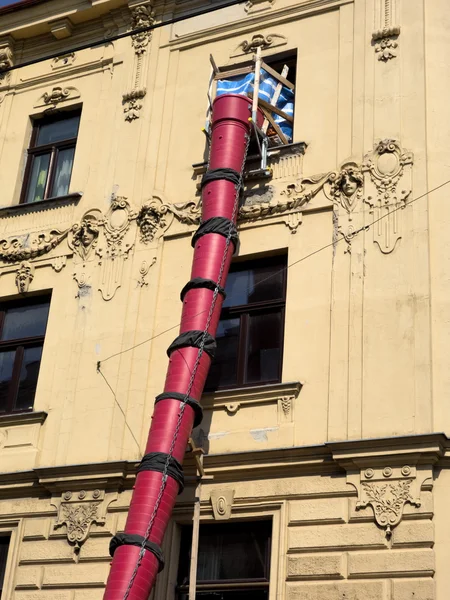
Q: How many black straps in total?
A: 7